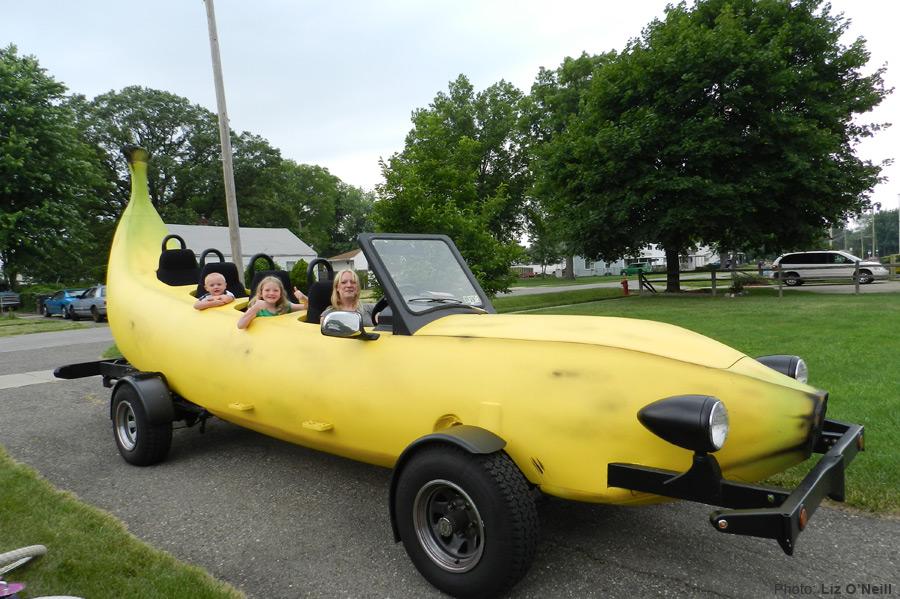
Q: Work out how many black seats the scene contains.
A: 4